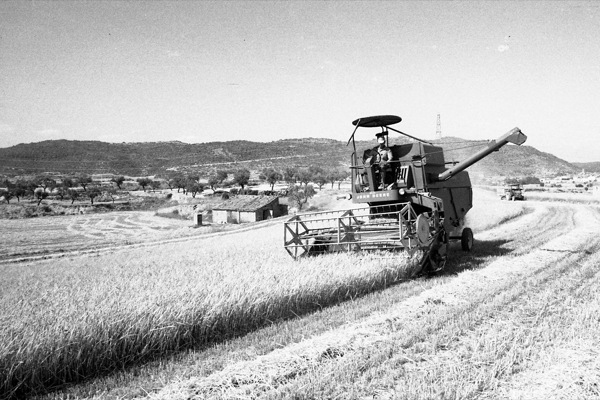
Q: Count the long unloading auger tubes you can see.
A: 1